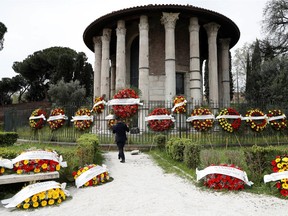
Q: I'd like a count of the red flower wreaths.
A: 3